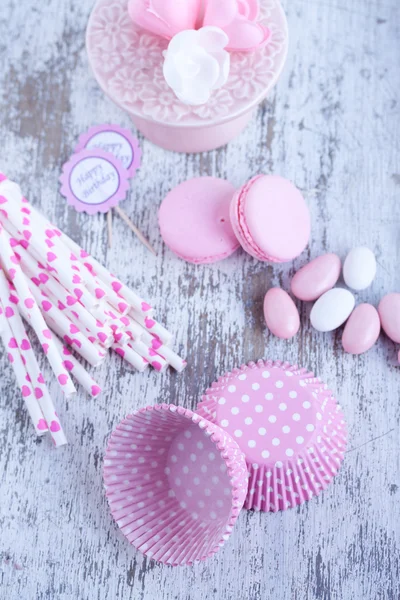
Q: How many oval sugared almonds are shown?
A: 6